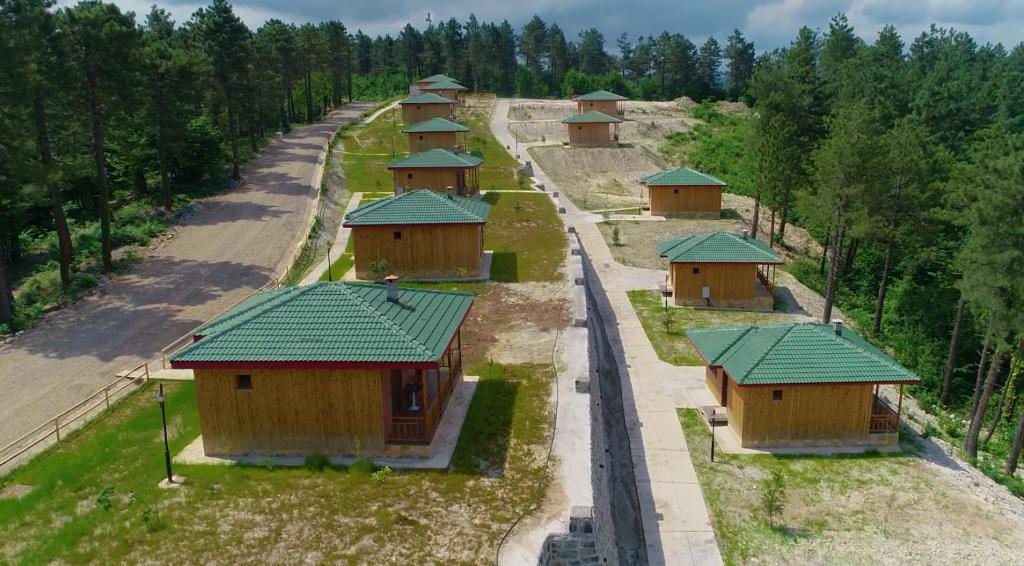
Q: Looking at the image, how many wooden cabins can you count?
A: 12